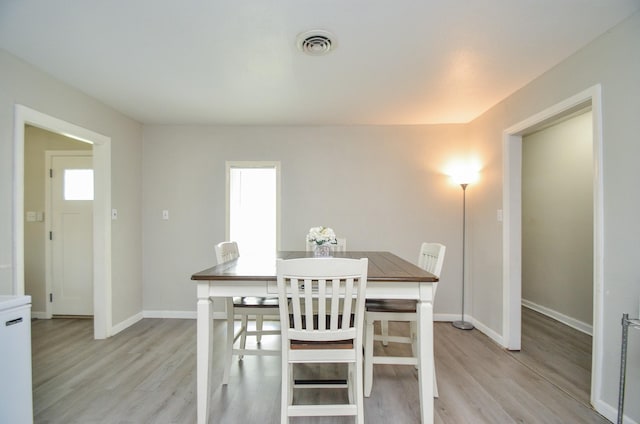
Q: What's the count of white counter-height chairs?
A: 4